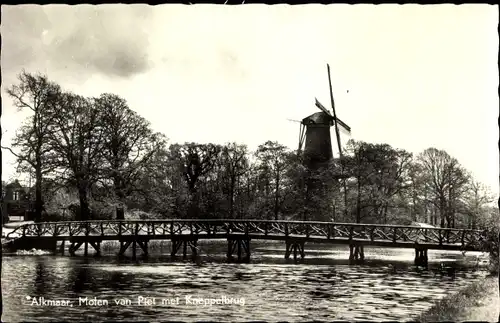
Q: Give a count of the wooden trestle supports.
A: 7